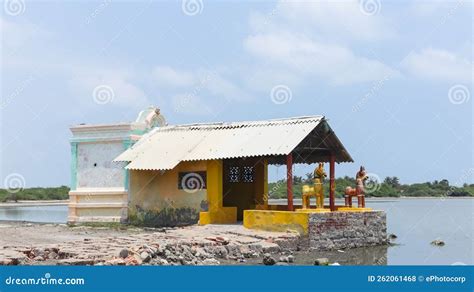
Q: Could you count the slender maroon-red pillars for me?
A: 2